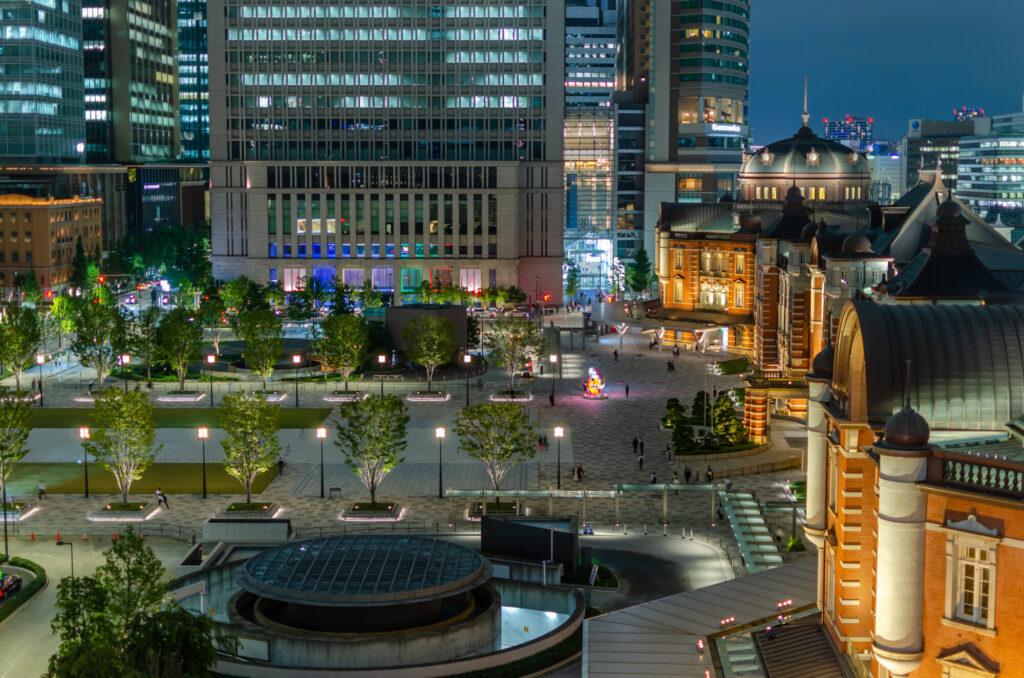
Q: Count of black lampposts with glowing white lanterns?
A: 12